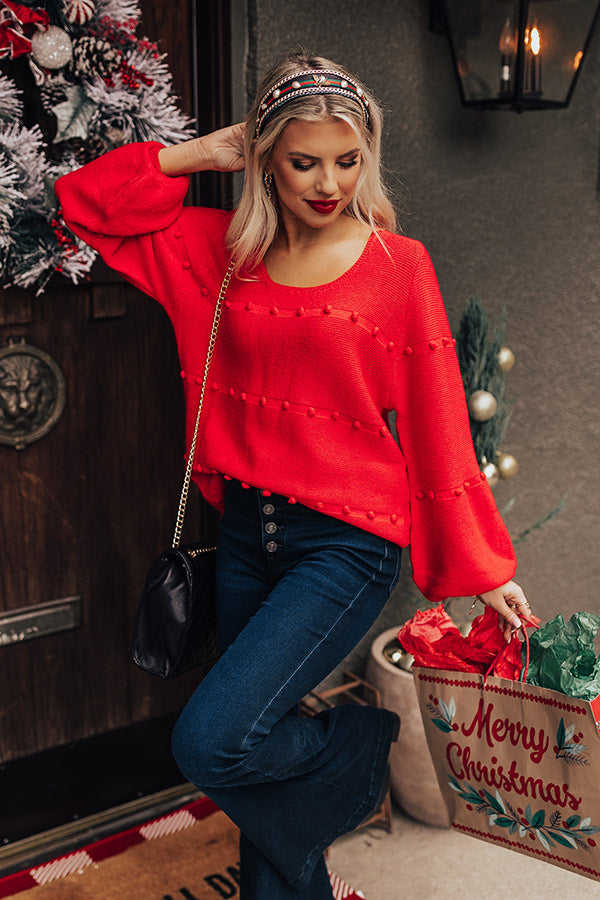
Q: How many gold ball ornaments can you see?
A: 4